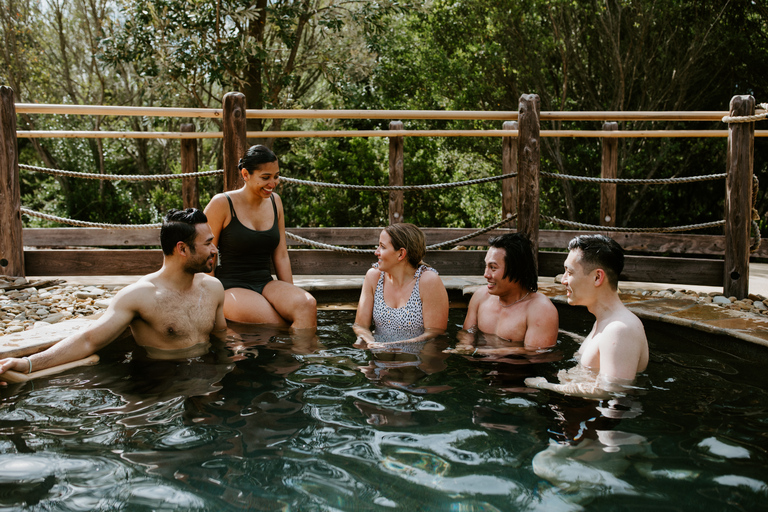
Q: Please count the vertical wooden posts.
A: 8